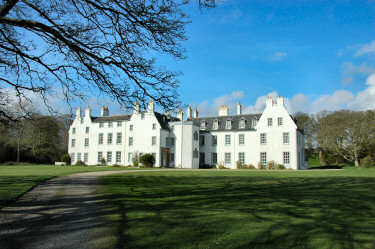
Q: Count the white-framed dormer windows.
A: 5